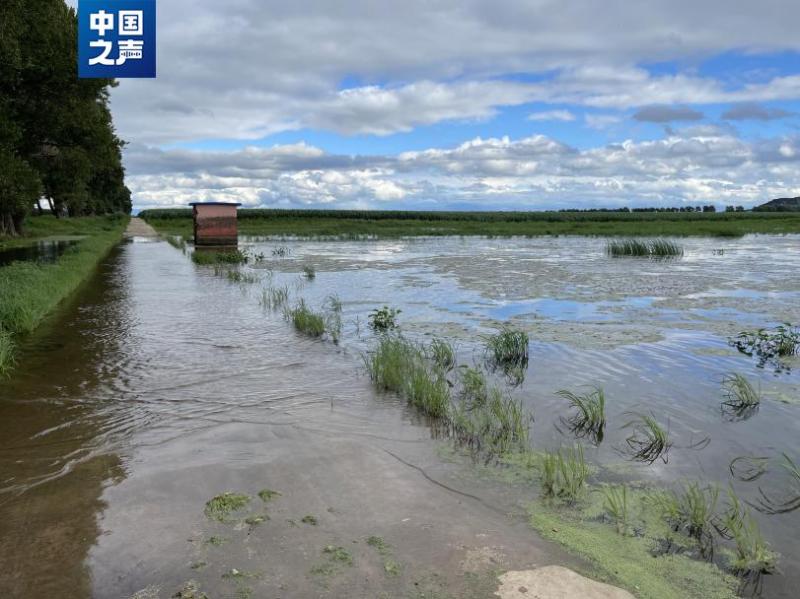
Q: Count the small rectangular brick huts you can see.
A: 1